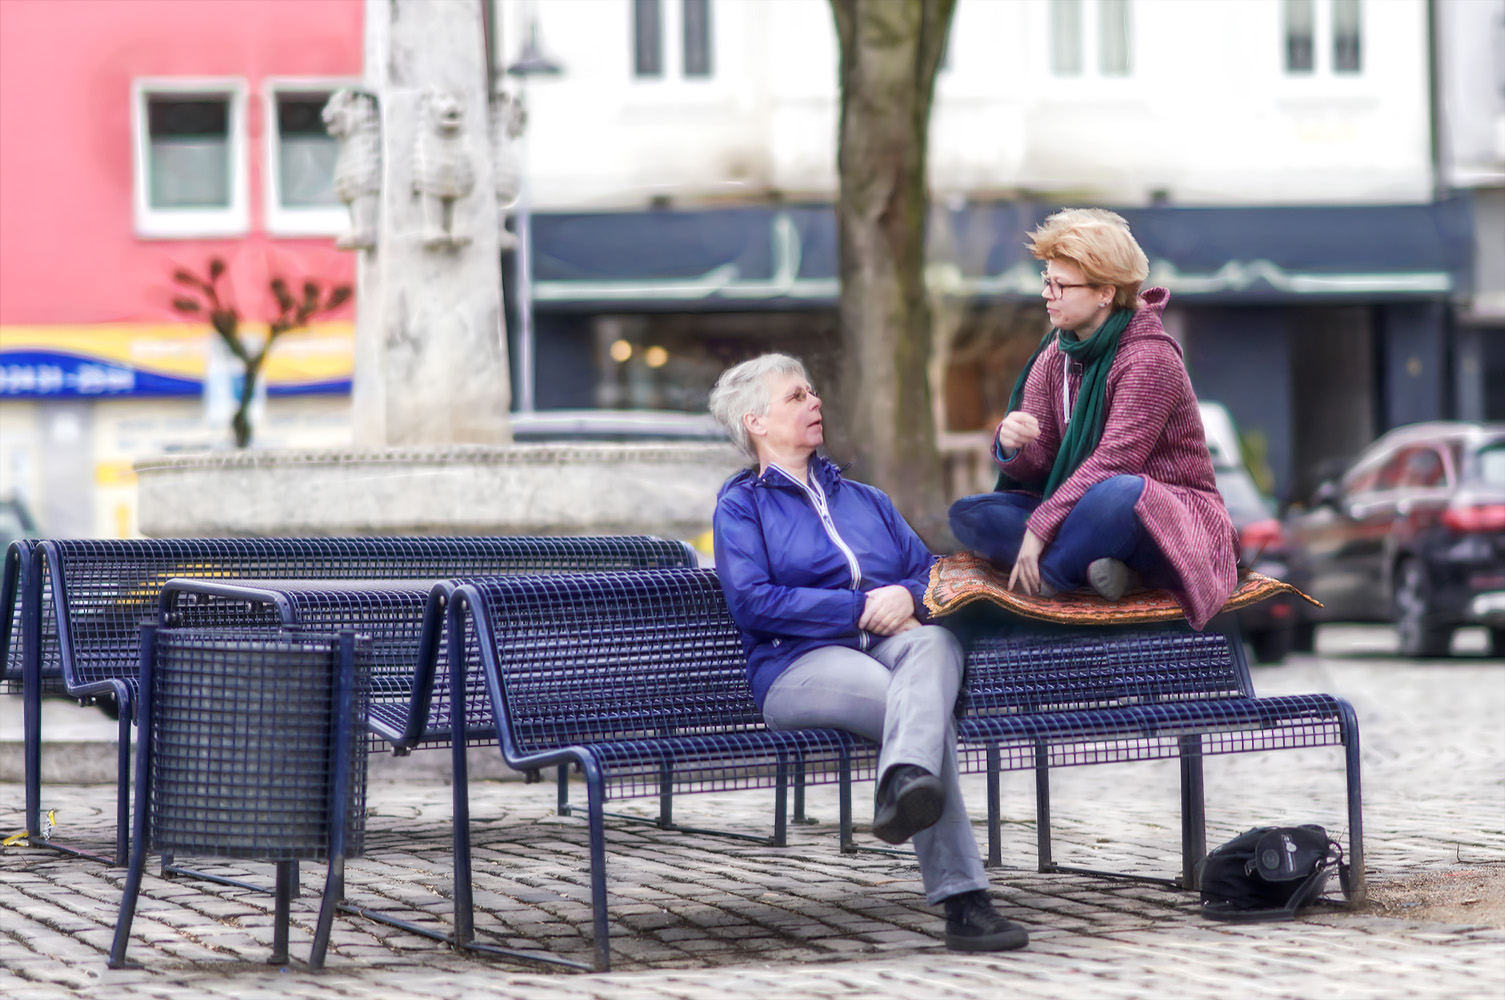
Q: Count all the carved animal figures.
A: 3